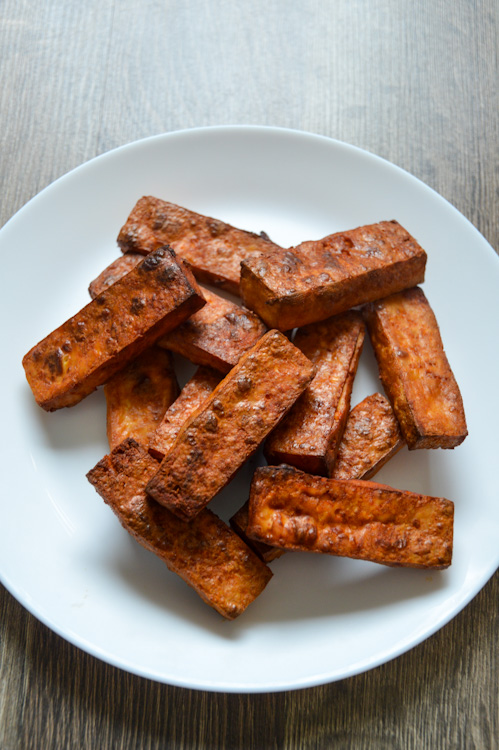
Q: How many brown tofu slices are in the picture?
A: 12